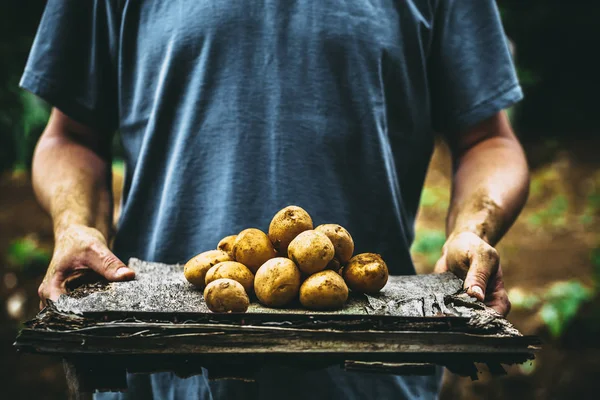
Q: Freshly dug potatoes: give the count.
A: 11